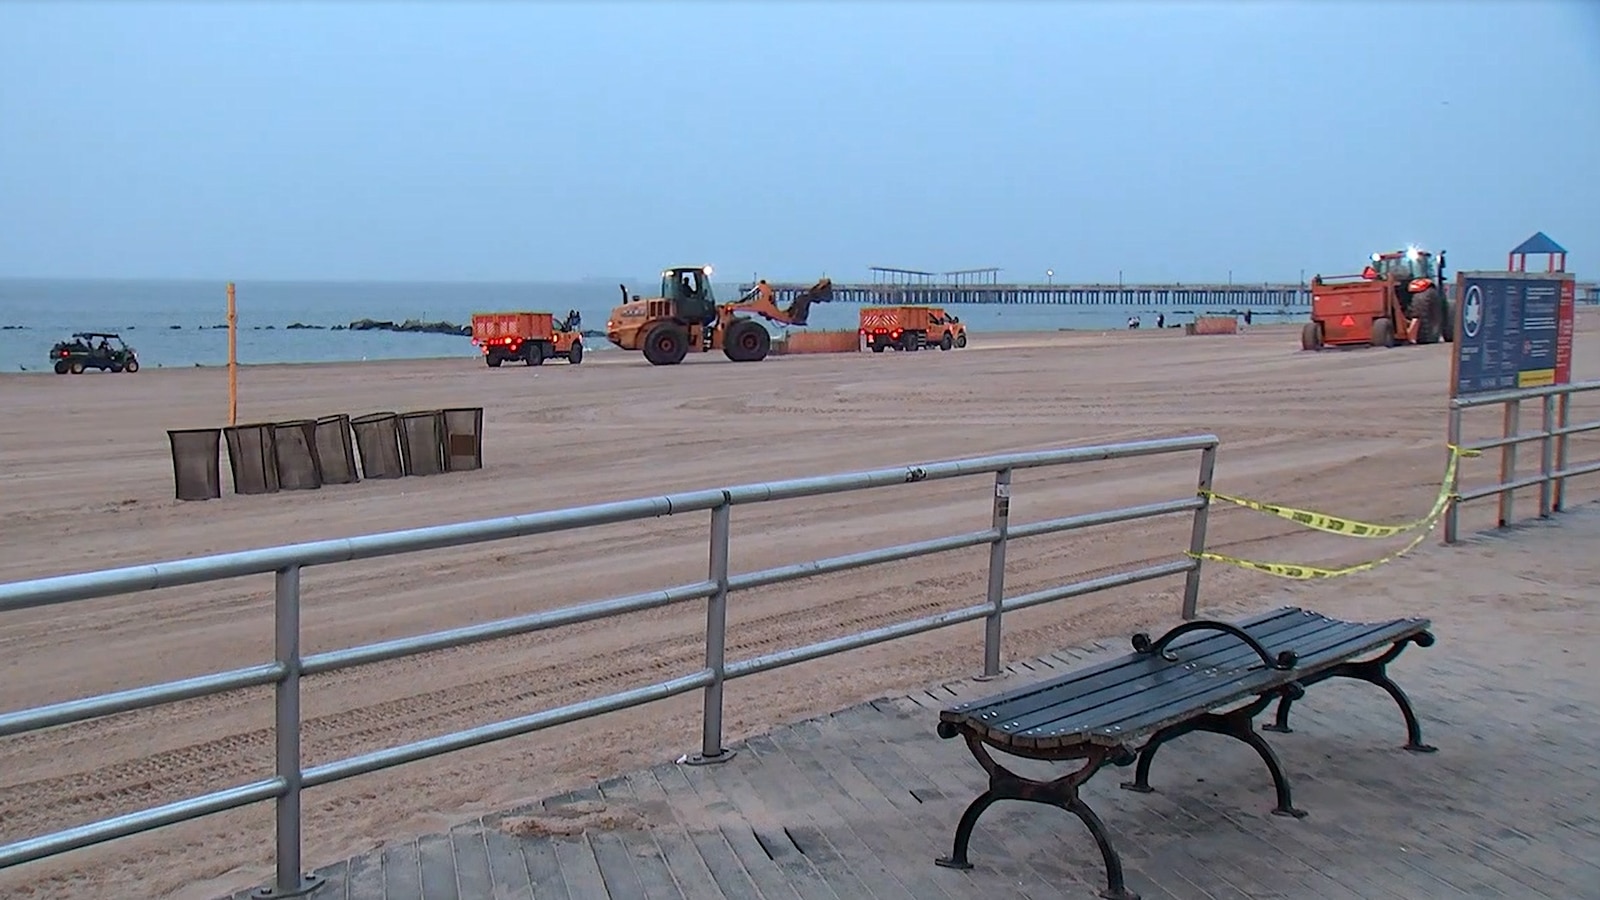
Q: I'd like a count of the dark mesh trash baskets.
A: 7